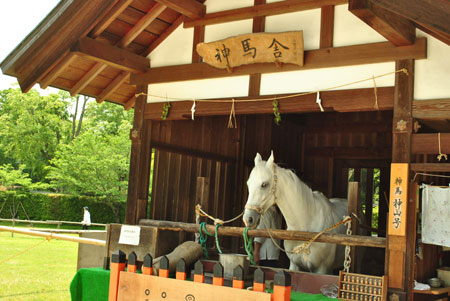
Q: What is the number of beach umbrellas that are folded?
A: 0